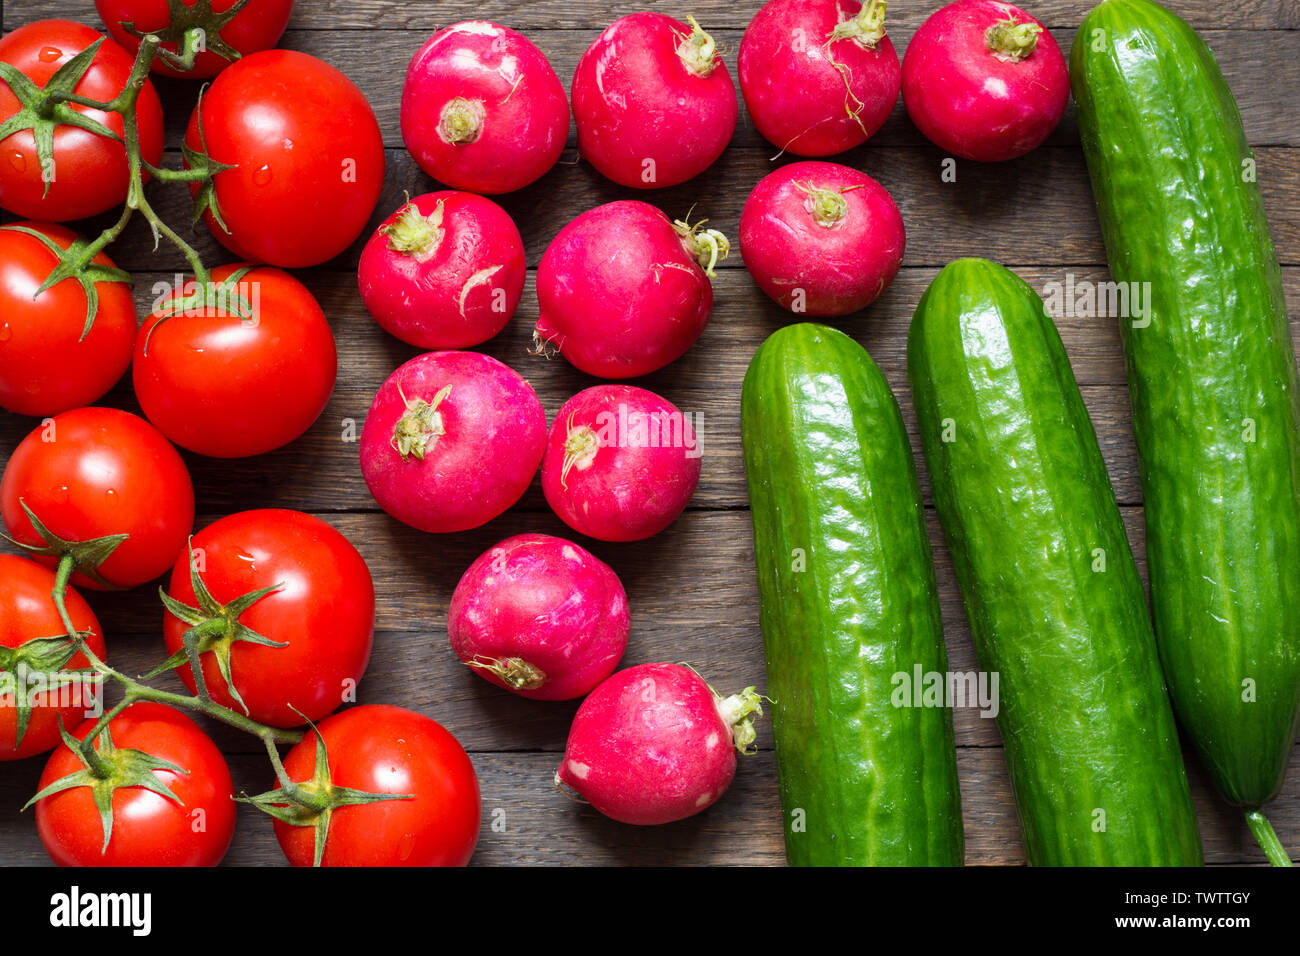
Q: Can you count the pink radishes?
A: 11